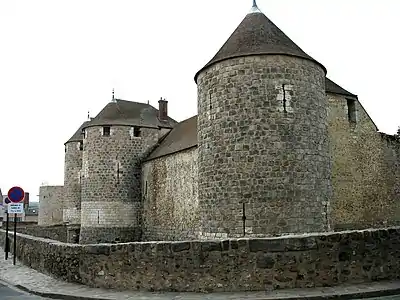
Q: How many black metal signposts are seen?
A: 2